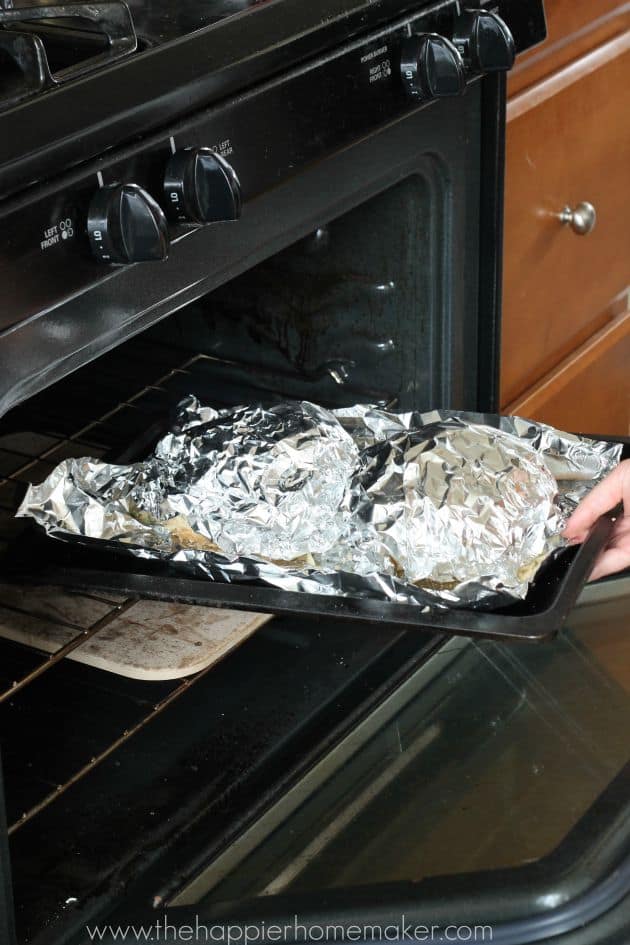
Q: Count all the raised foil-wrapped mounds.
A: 2